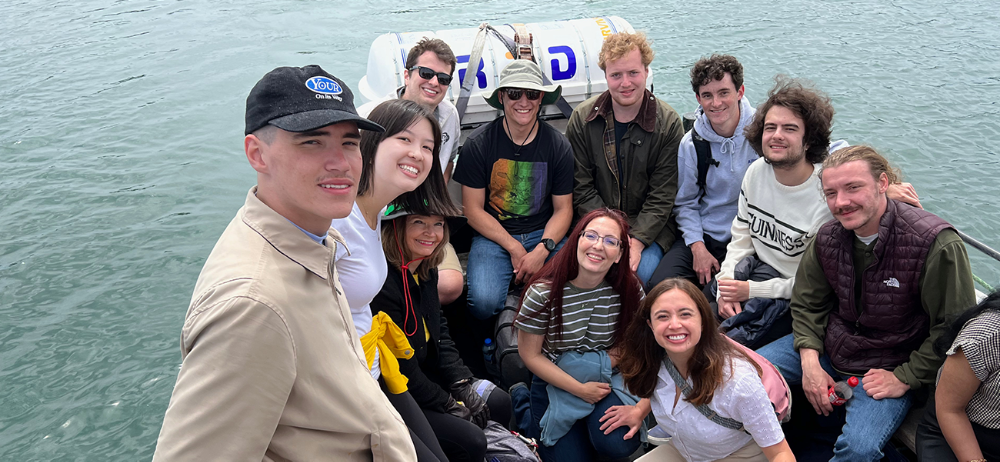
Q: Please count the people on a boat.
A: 12